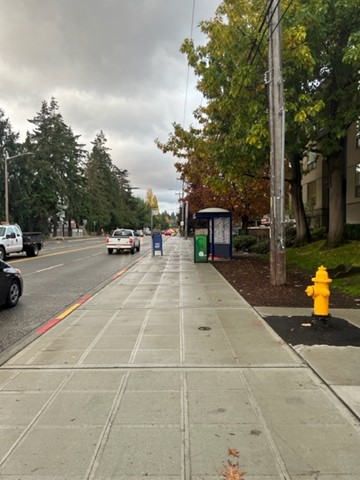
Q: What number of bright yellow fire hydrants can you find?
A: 1